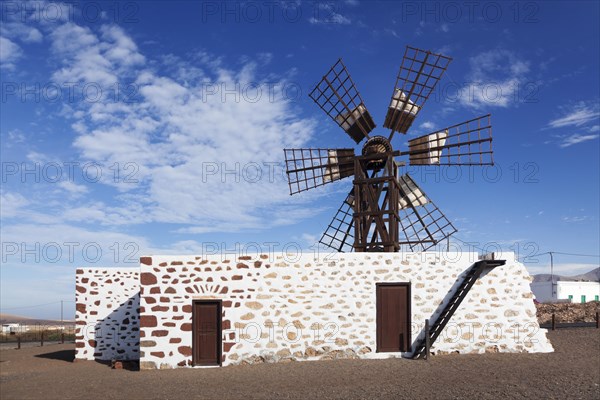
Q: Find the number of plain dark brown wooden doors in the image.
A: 2